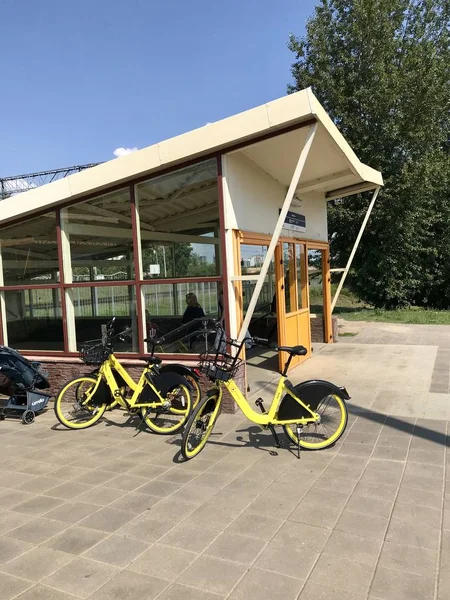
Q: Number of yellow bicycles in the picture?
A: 3